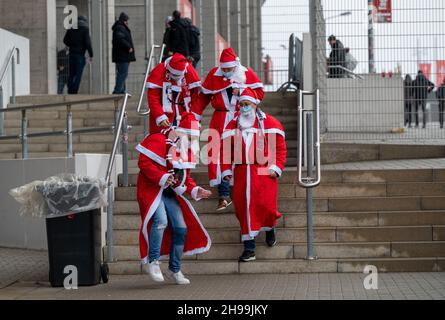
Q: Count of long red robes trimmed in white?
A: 4